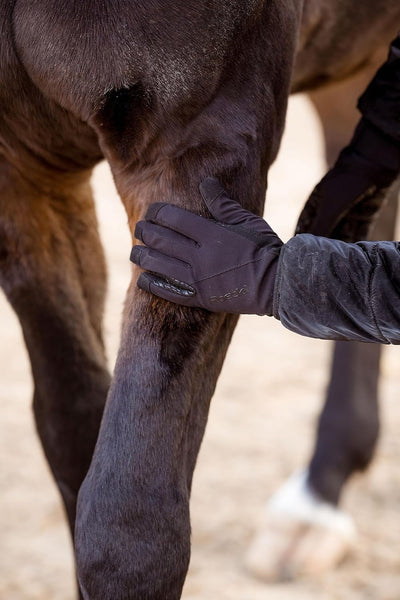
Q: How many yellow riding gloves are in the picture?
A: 0